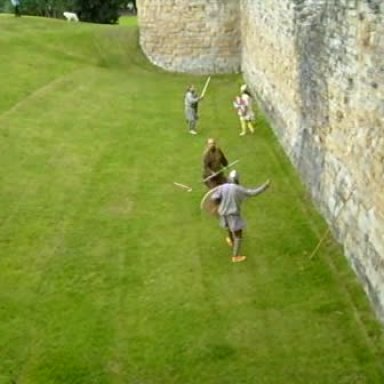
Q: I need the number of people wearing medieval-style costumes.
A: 4